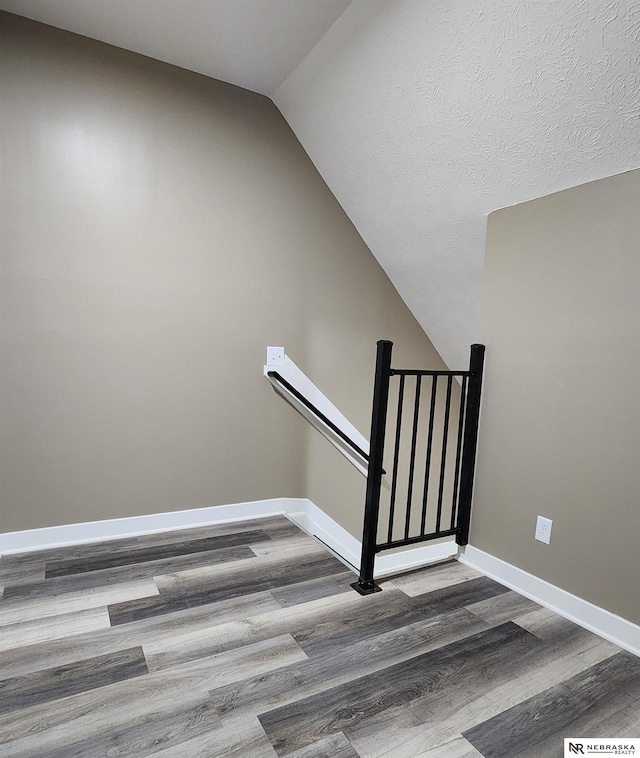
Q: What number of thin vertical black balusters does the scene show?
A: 5